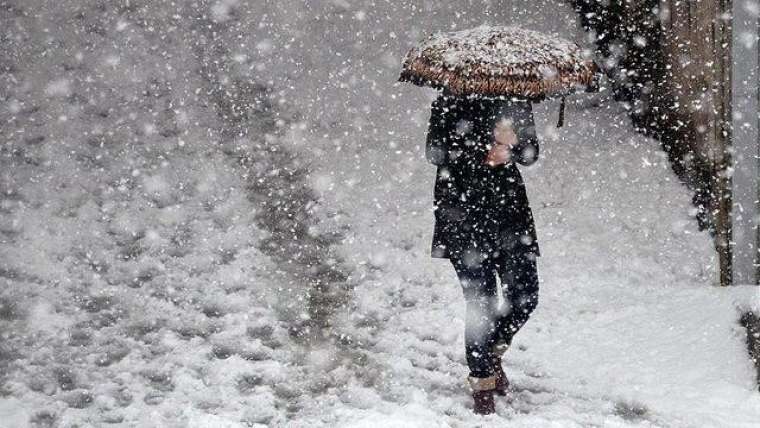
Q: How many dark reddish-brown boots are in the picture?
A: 2